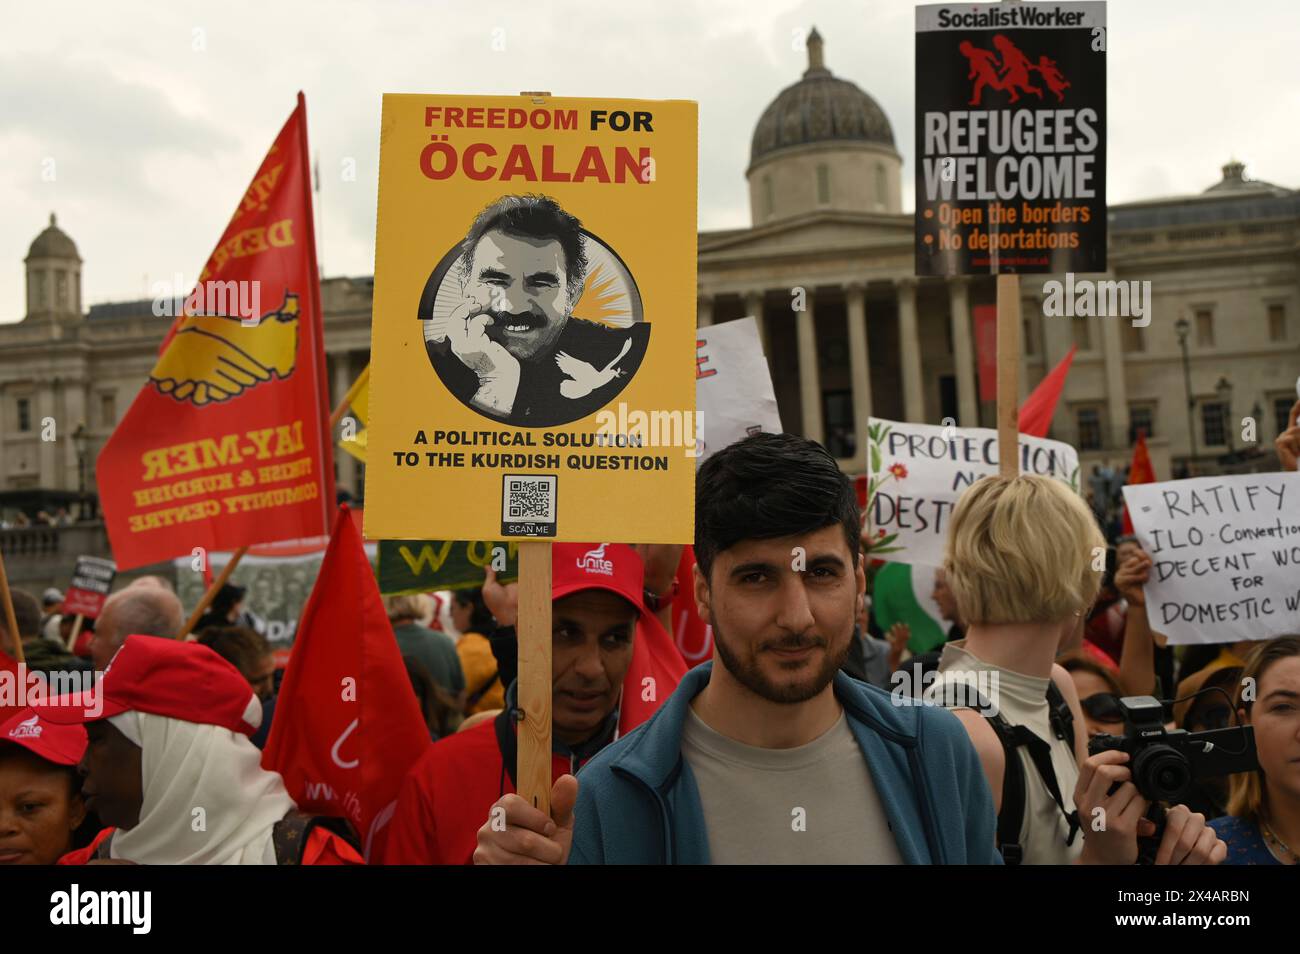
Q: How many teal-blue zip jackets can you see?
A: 1